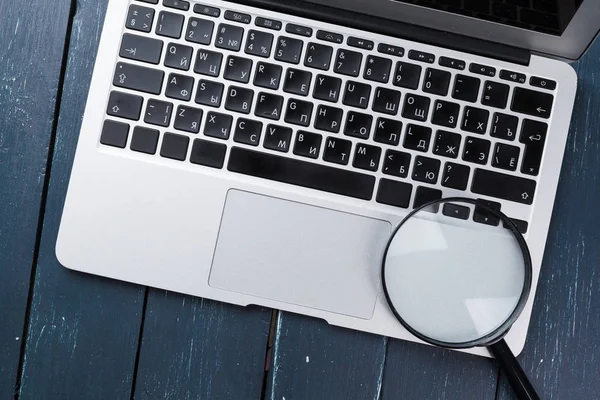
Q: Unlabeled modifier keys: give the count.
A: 6